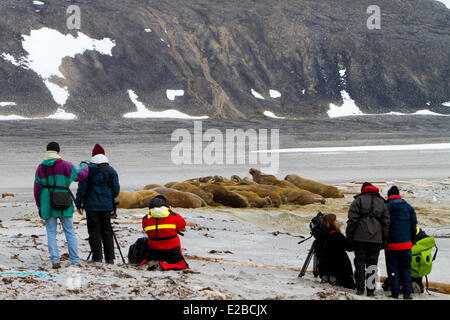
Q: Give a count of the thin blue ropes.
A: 1